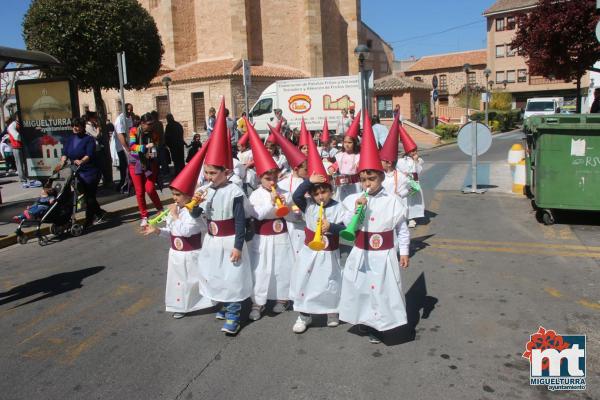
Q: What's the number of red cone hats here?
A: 14